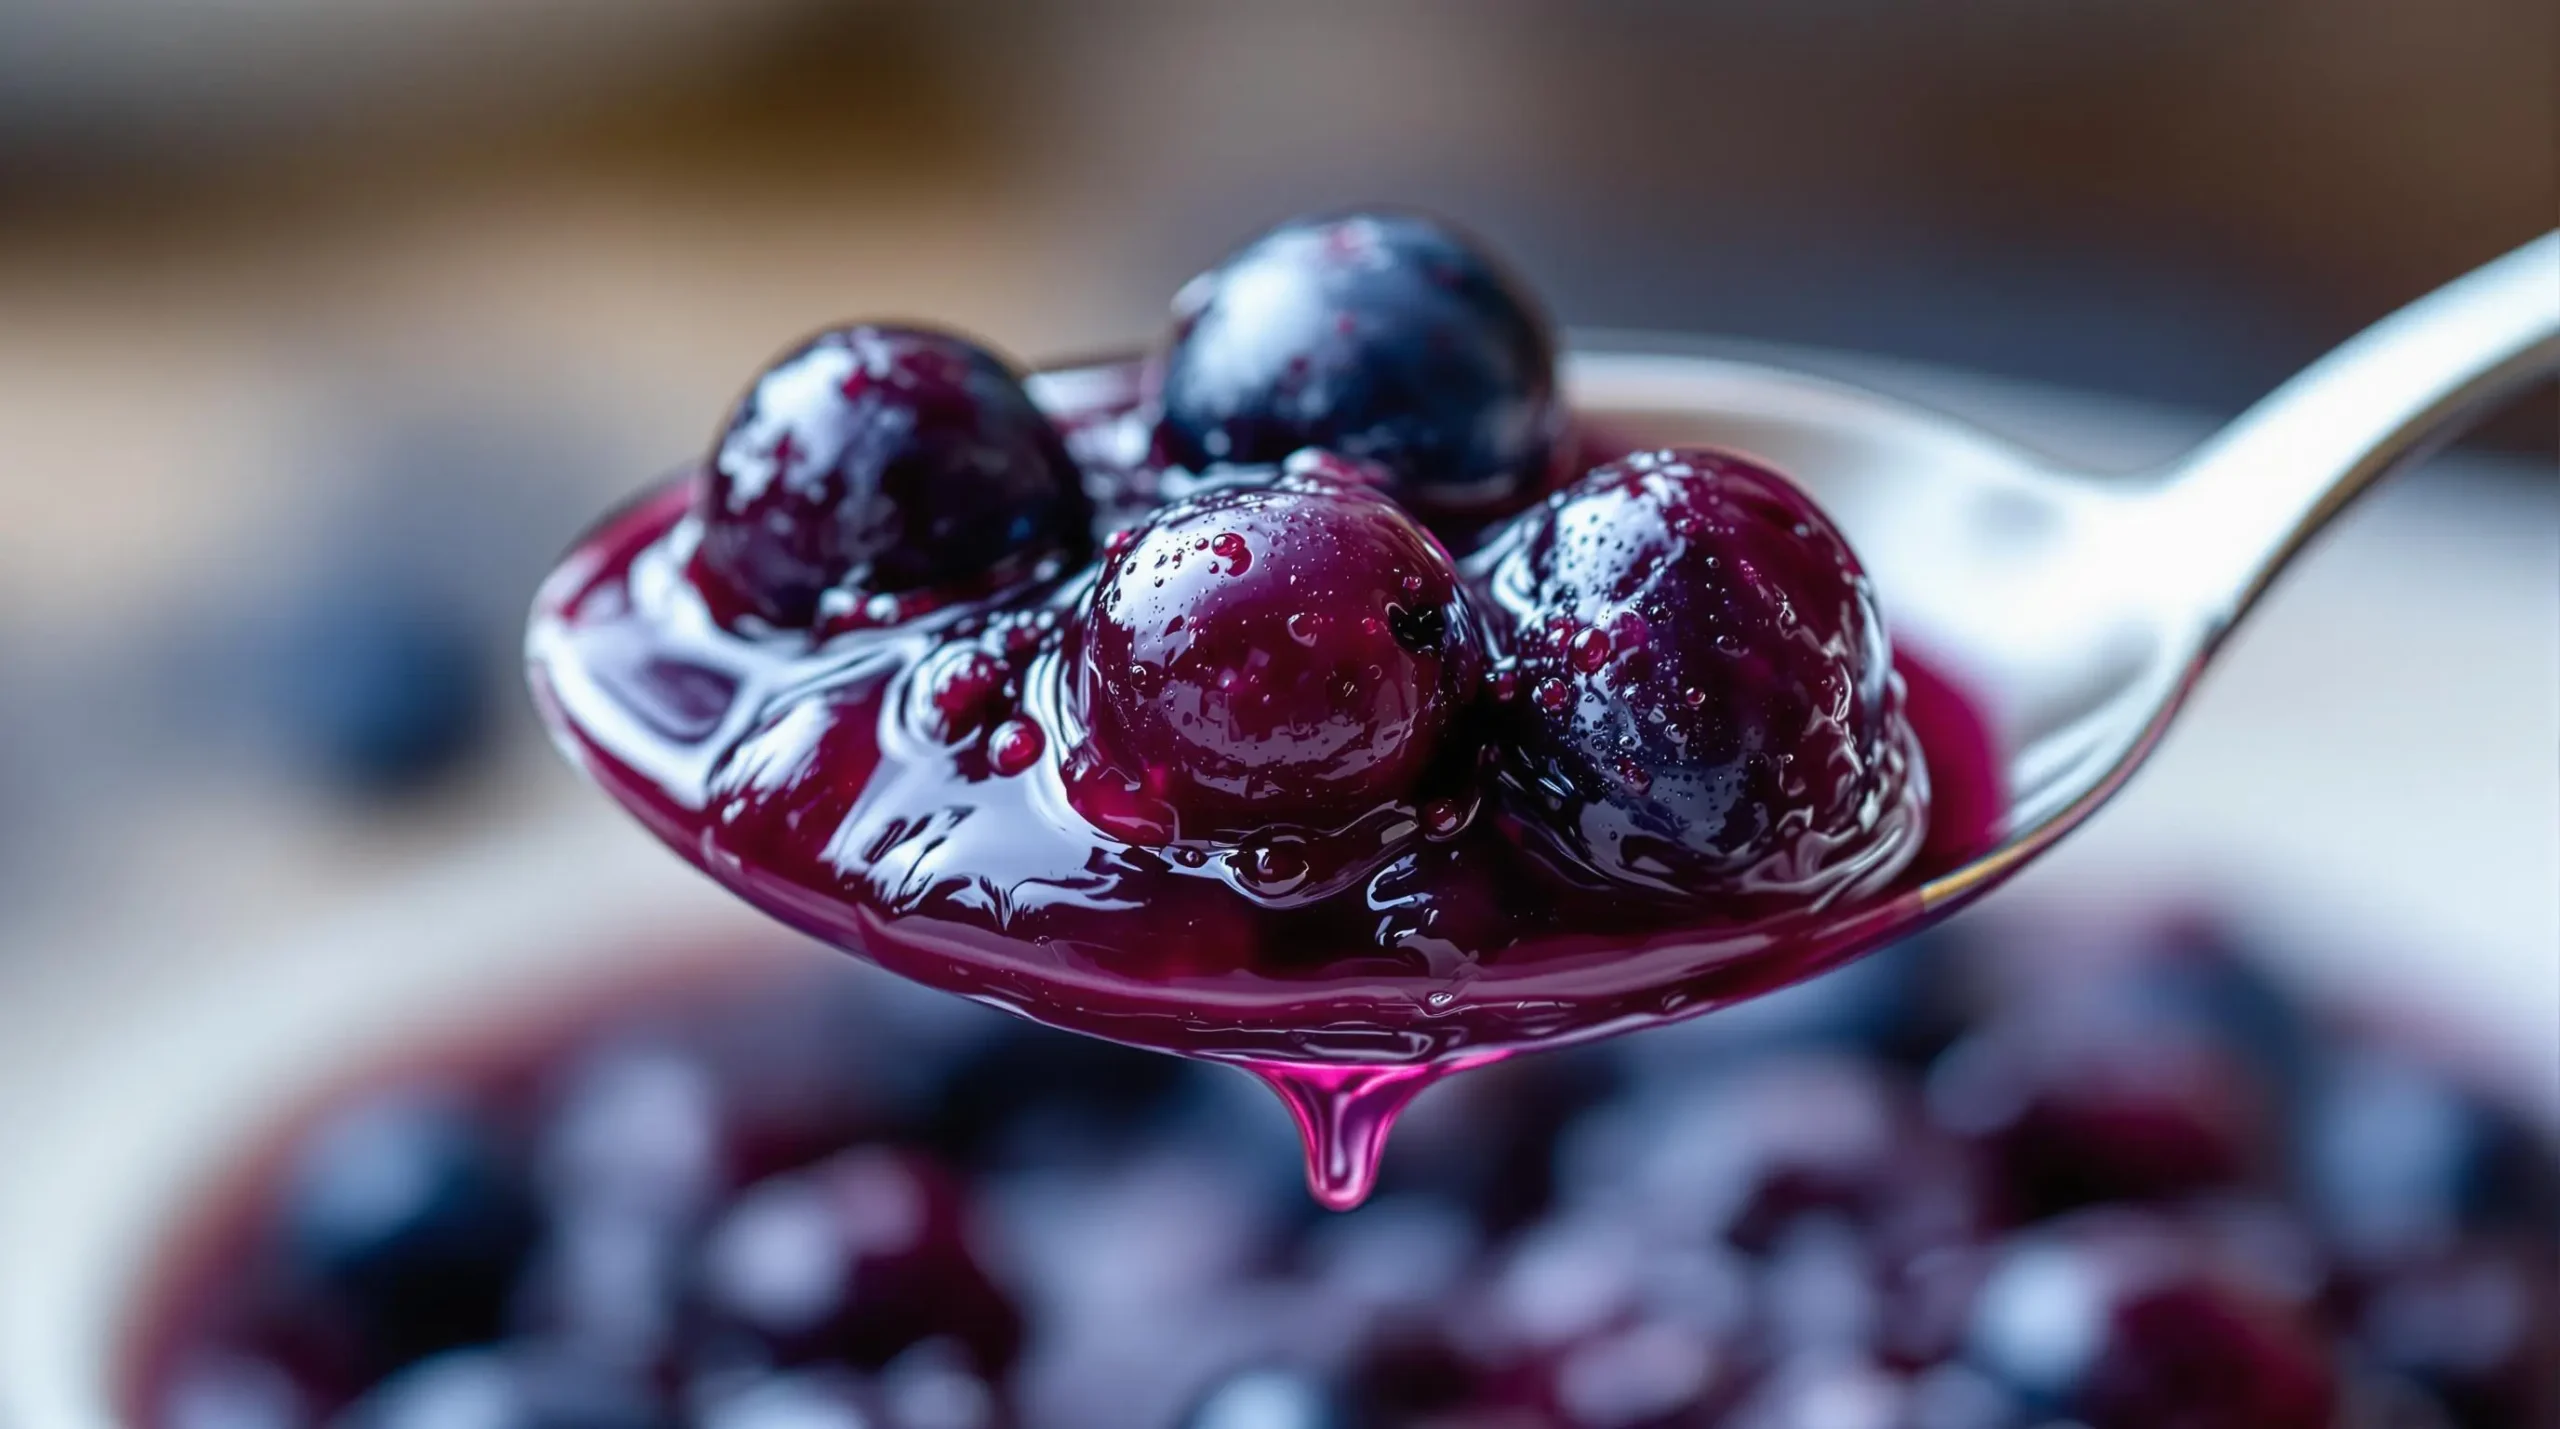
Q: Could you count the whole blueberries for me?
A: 4